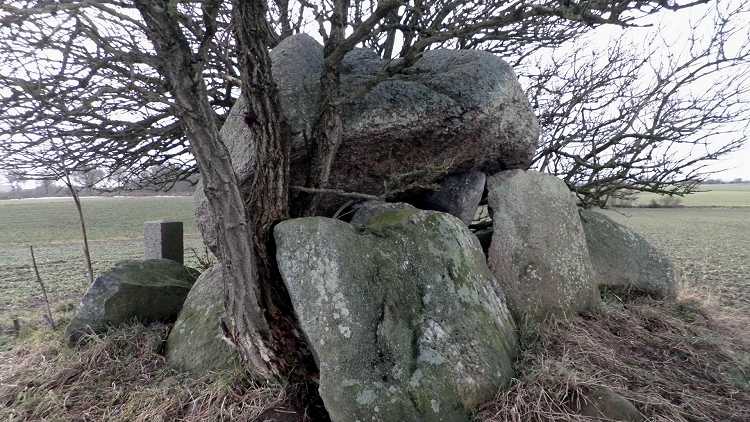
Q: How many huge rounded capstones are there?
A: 1